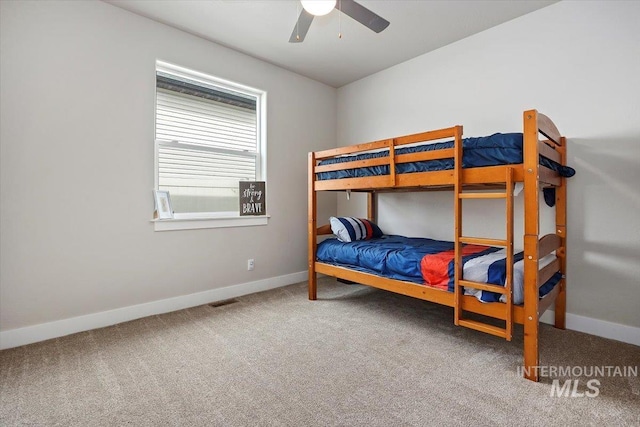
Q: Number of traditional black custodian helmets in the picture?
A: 0